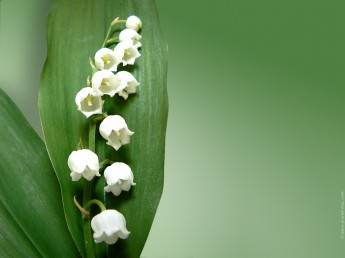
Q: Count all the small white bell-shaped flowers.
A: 11